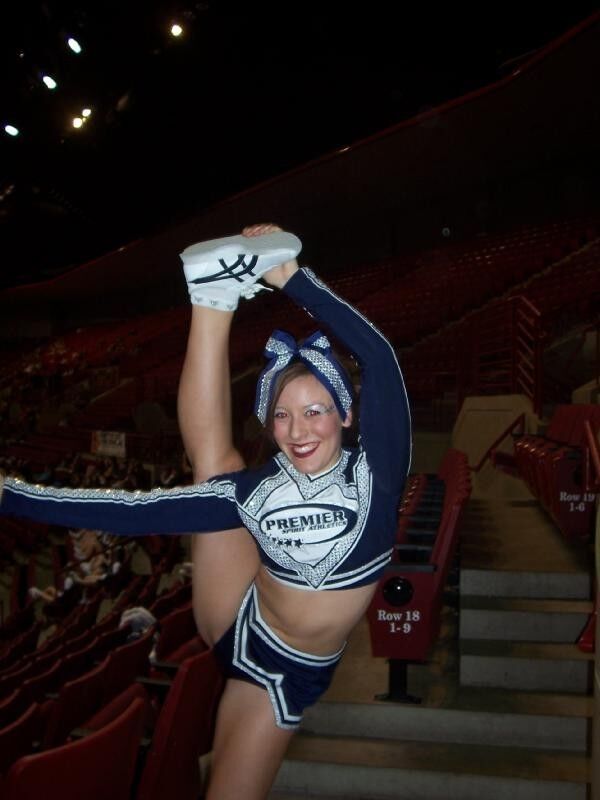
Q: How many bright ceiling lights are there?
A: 6